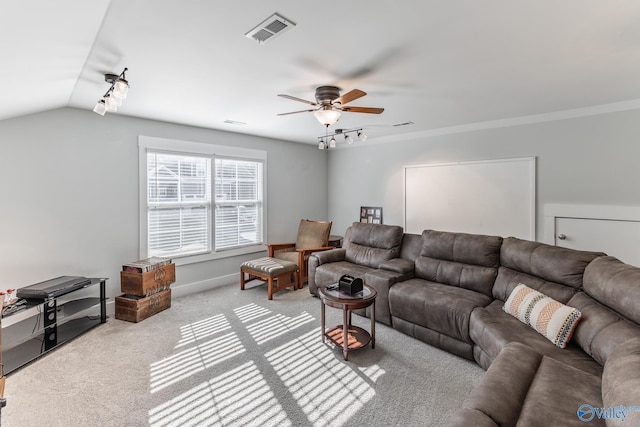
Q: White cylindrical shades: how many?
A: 8